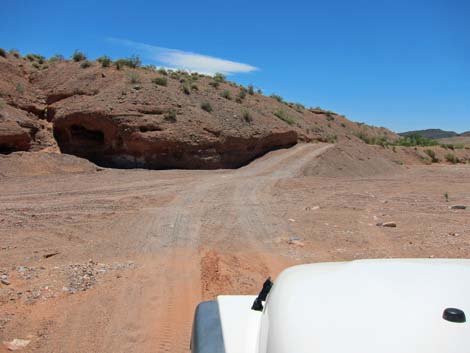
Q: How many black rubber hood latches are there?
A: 1